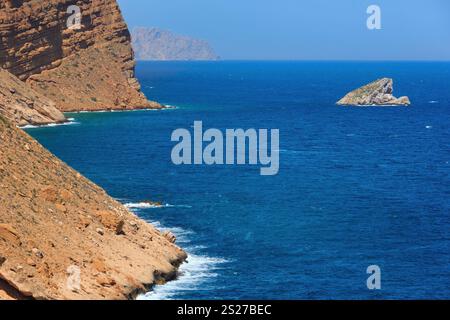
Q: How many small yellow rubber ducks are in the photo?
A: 0